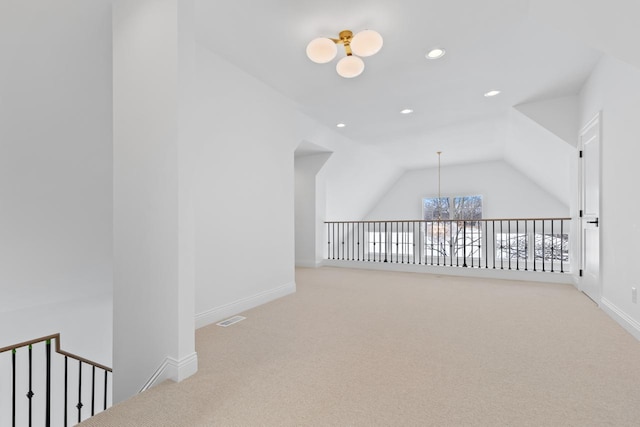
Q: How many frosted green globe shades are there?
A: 0